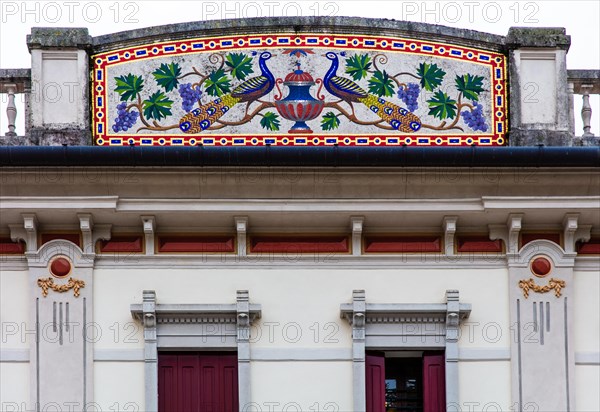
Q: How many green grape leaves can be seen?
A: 12